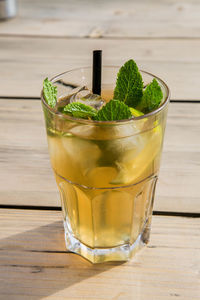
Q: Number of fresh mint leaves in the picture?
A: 5